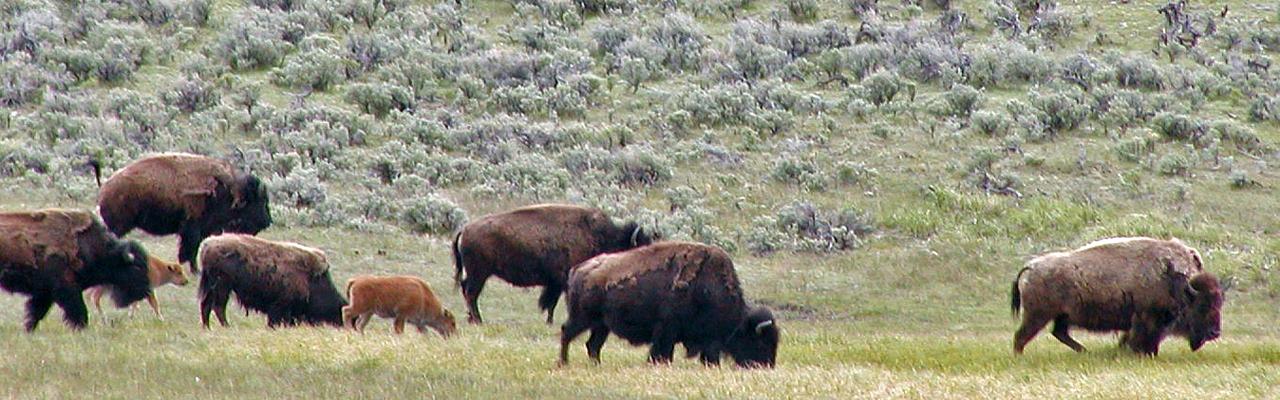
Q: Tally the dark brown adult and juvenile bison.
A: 6